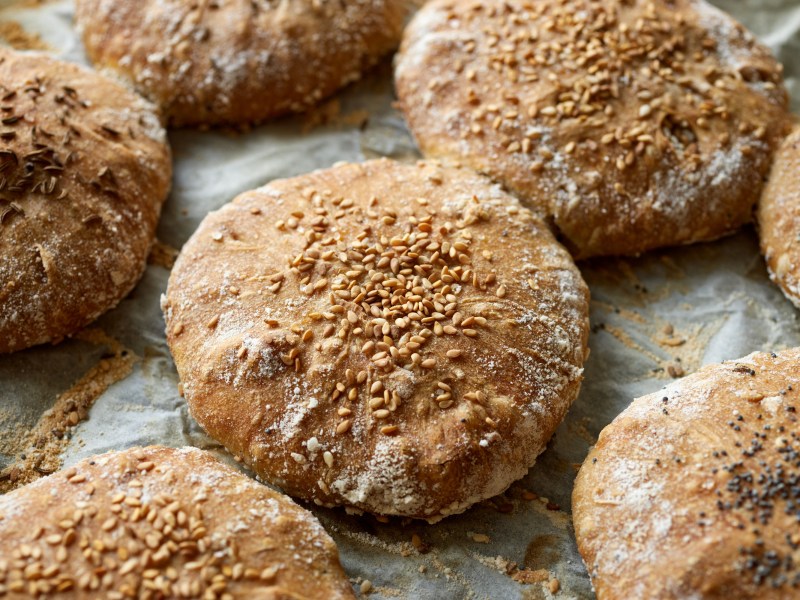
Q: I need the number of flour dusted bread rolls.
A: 7